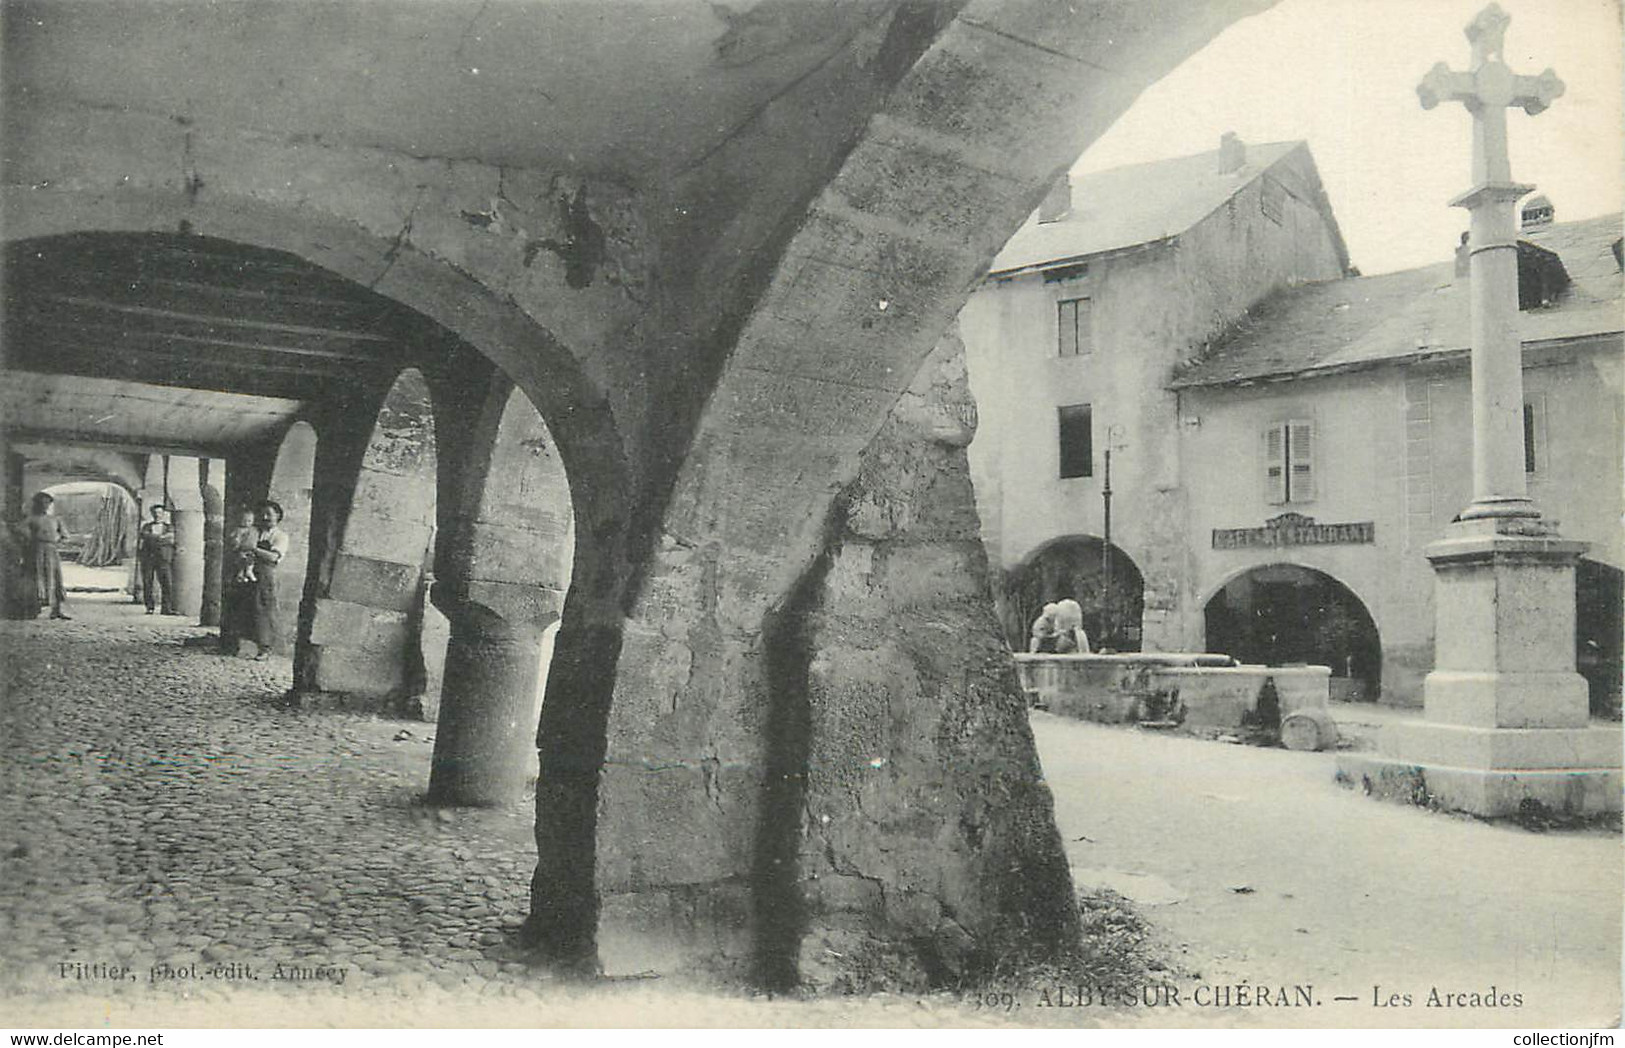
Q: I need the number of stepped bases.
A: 1